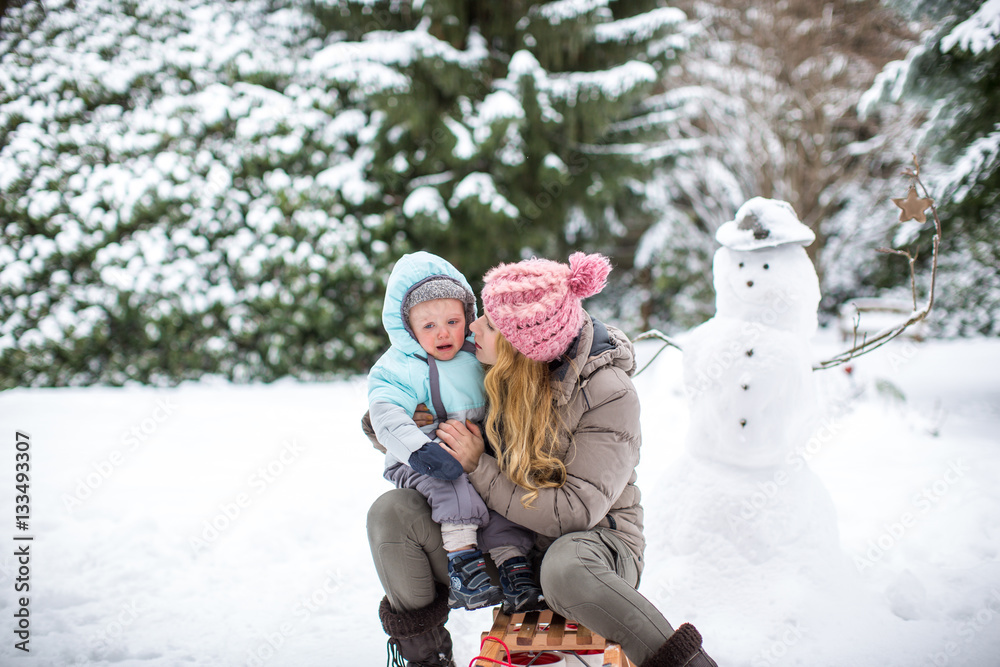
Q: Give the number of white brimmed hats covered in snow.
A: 1